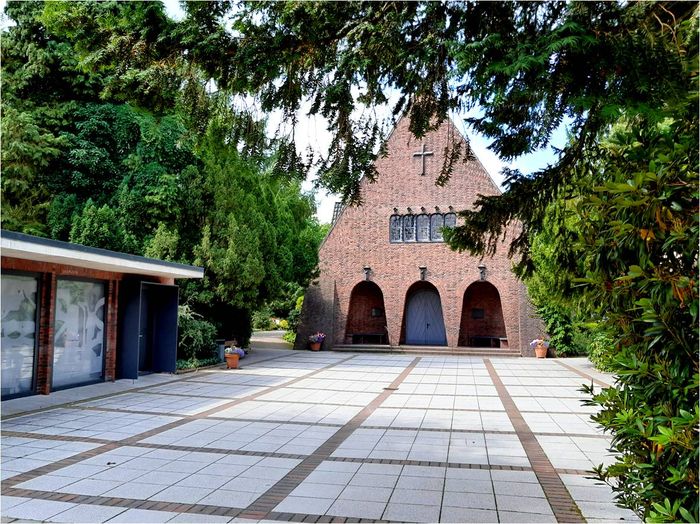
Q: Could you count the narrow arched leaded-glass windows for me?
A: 5